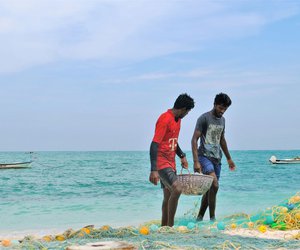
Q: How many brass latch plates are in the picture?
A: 0